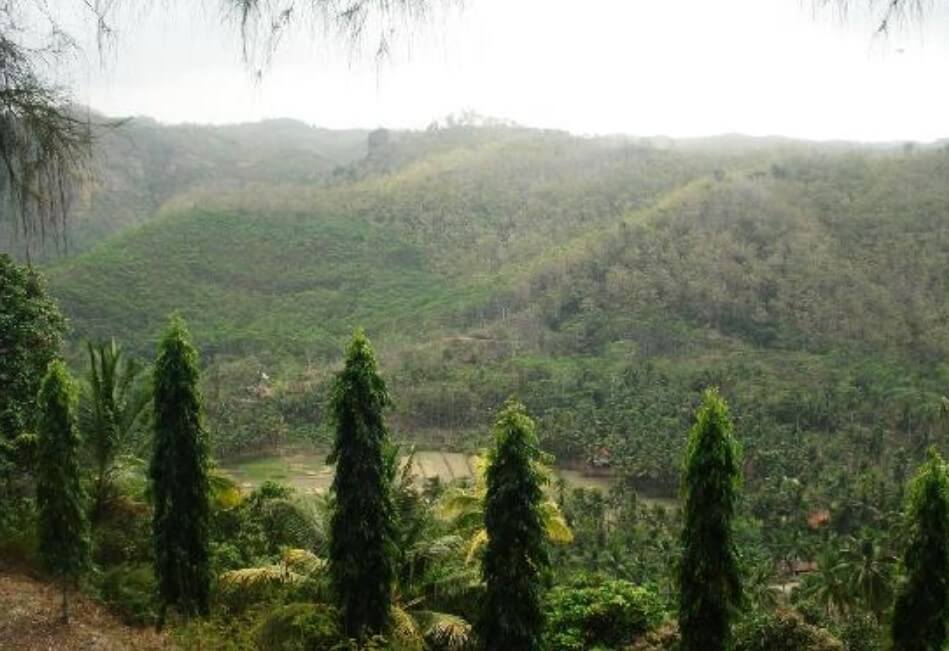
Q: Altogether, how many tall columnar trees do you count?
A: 6